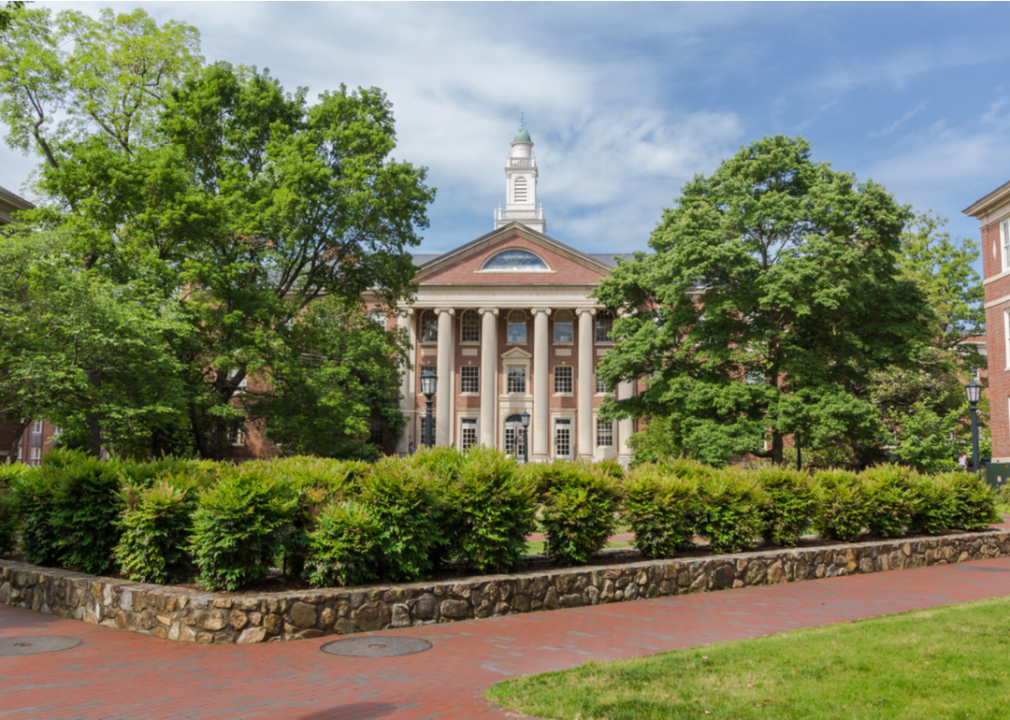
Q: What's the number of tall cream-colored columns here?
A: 6